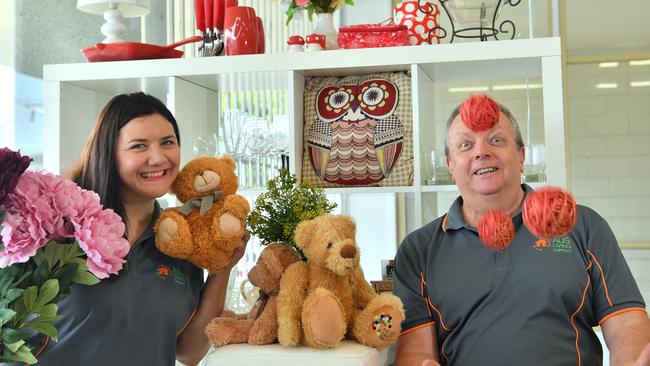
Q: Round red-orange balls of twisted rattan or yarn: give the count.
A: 3